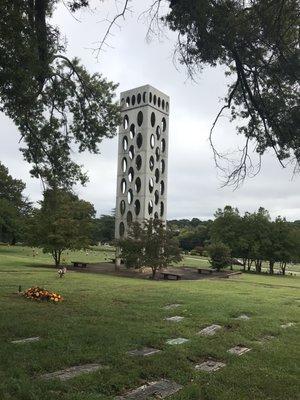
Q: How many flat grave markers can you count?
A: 13